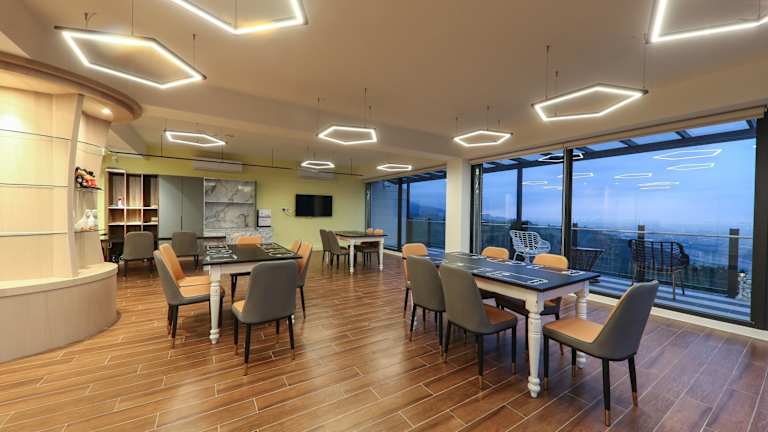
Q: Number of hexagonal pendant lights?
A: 9